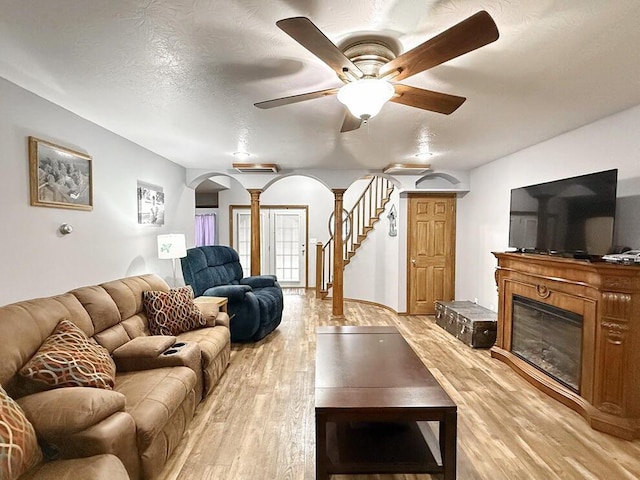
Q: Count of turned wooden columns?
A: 2